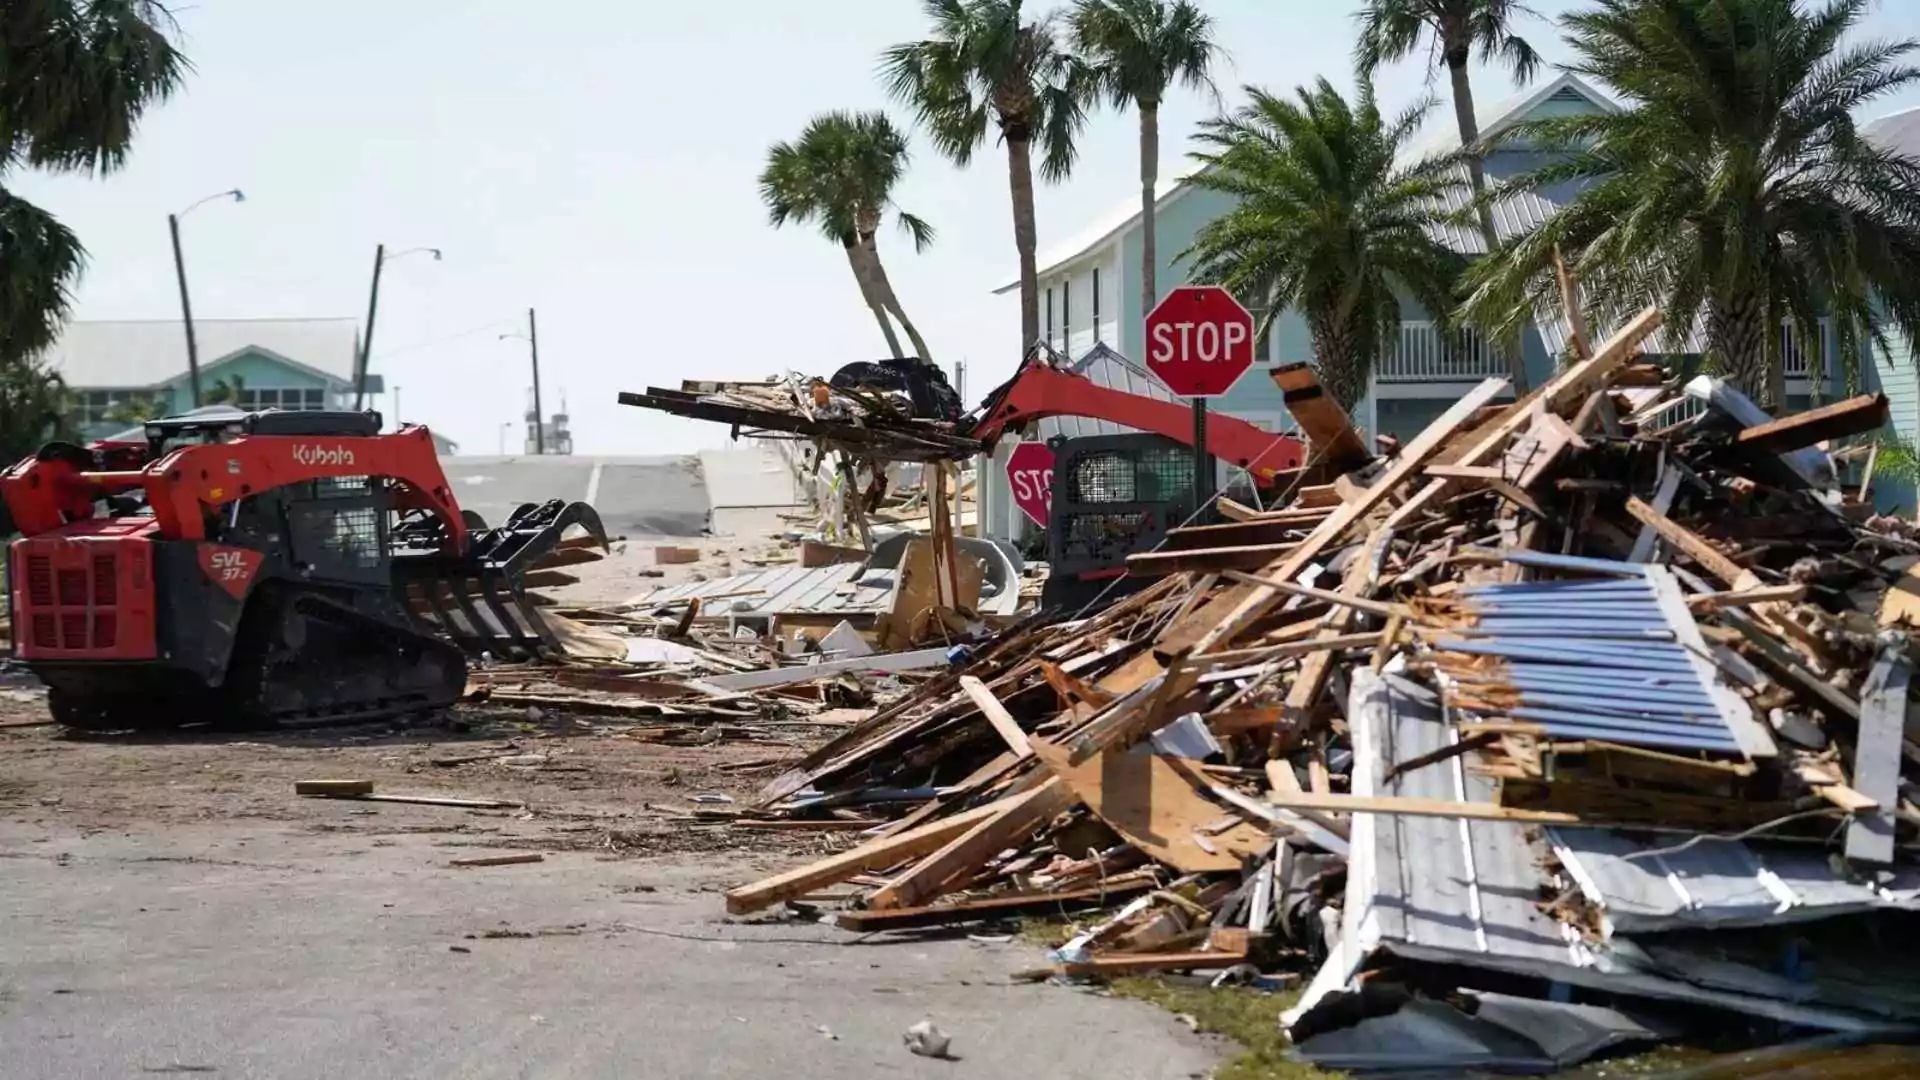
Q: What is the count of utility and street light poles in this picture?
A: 3